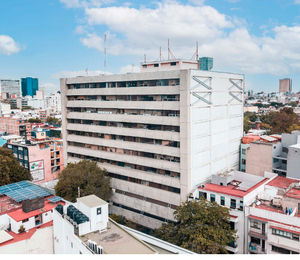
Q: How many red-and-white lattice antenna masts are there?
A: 1